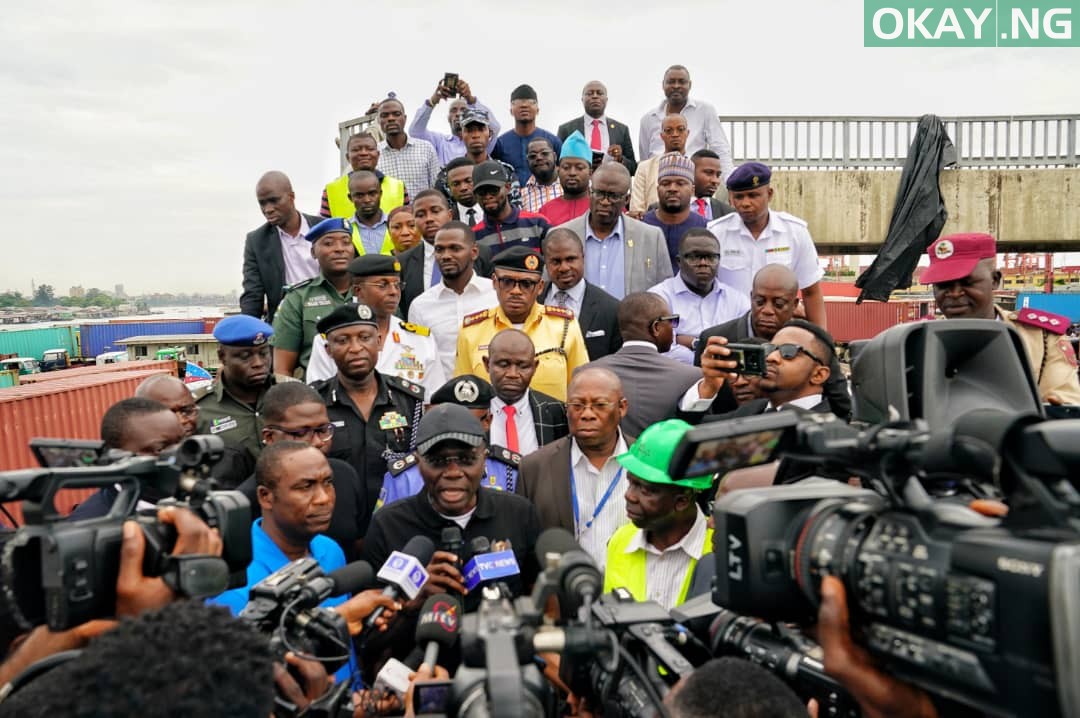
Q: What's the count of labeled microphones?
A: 3